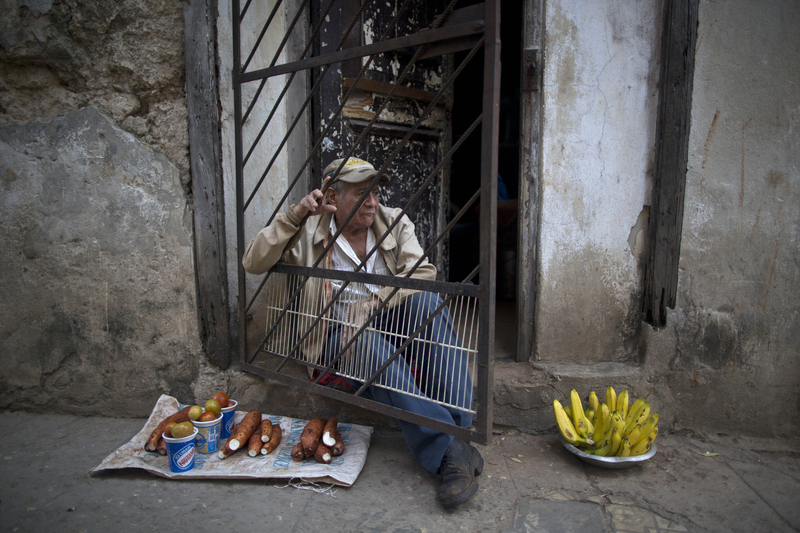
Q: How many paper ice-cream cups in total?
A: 3